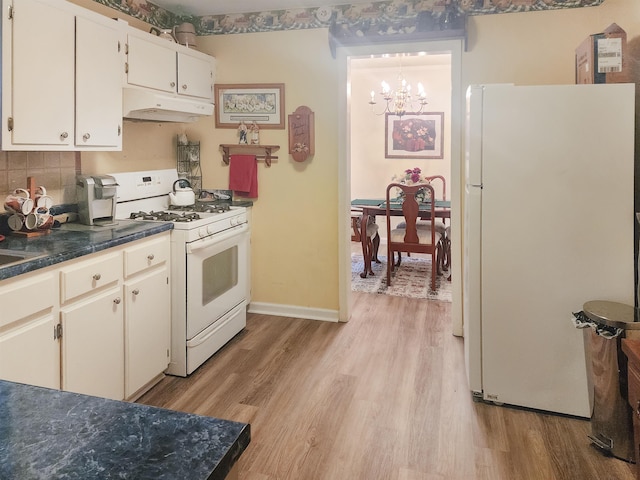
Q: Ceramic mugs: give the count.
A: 4